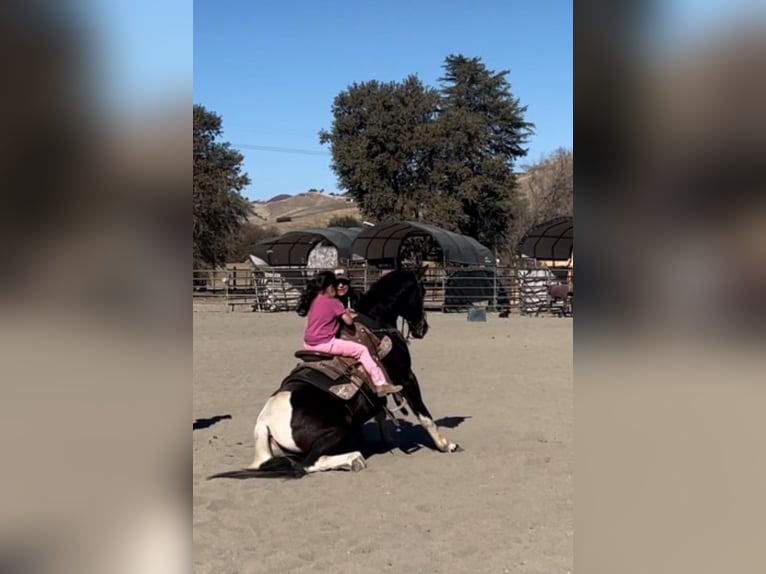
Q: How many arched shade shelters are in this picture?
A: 3